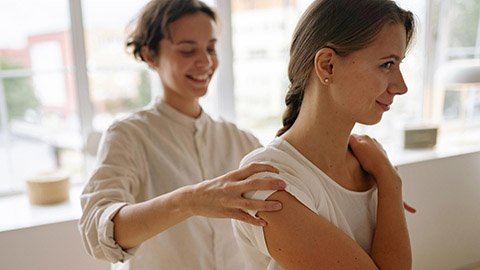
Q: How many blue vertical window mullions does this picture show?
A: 0